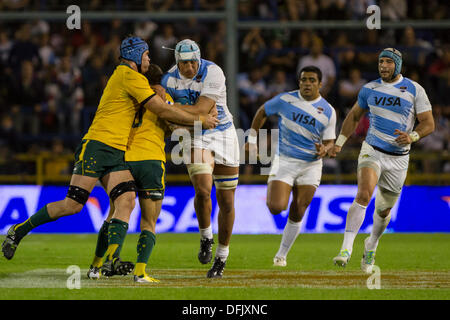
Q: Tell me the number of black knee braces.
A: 2